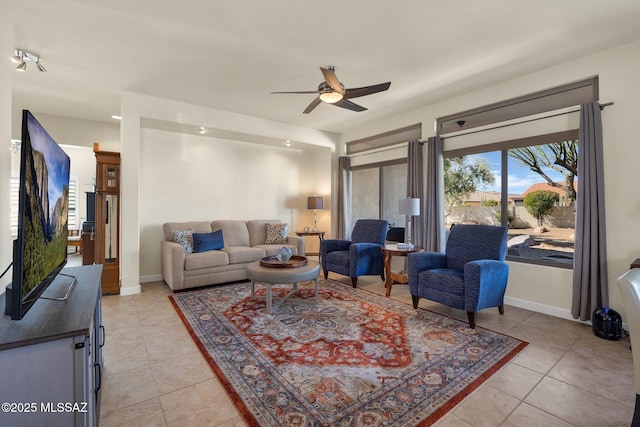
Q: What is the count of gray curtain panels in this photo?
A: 4